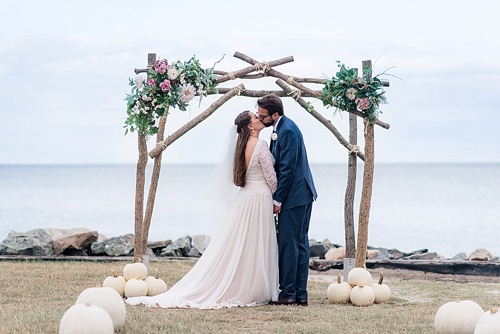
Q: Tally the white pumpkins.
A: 12